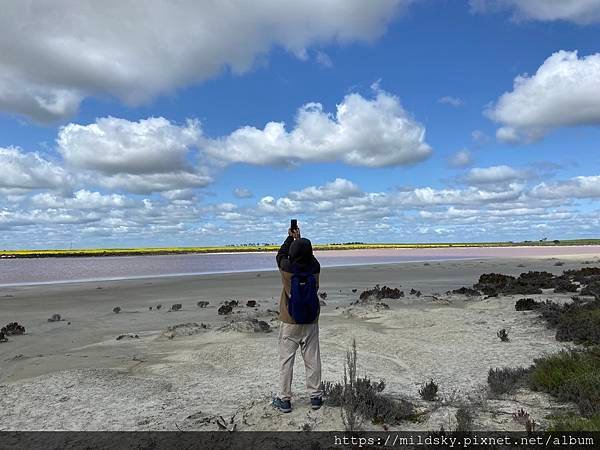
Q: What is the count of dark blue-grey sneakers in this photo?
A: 2